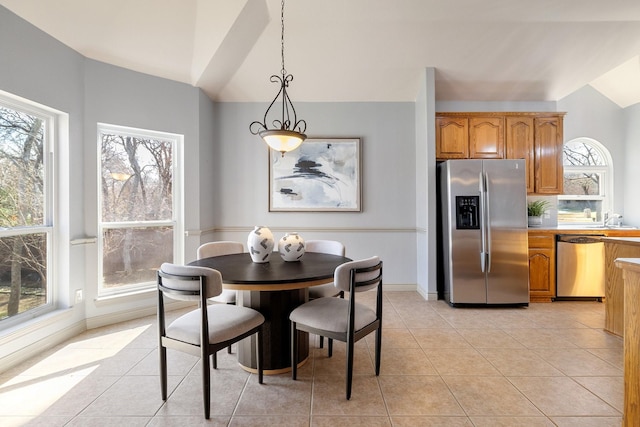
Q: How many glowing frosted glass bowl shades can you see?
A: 1